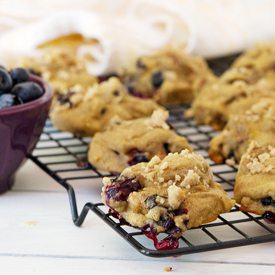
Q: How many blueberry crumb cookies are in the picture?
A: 9